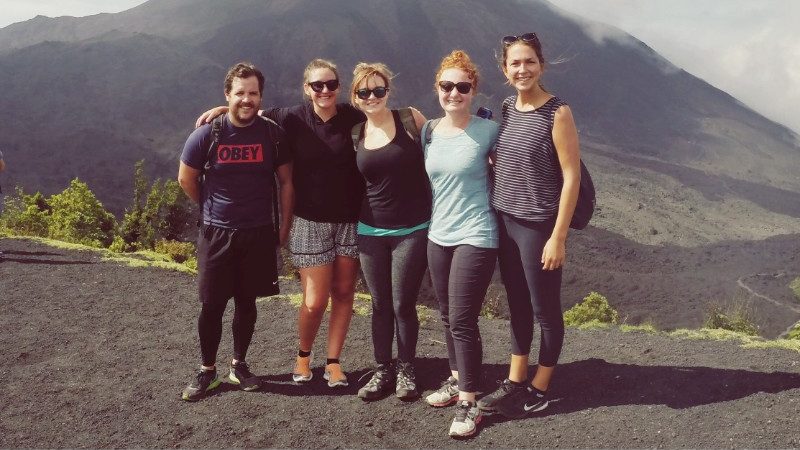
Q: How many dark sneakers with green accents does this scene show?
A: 2